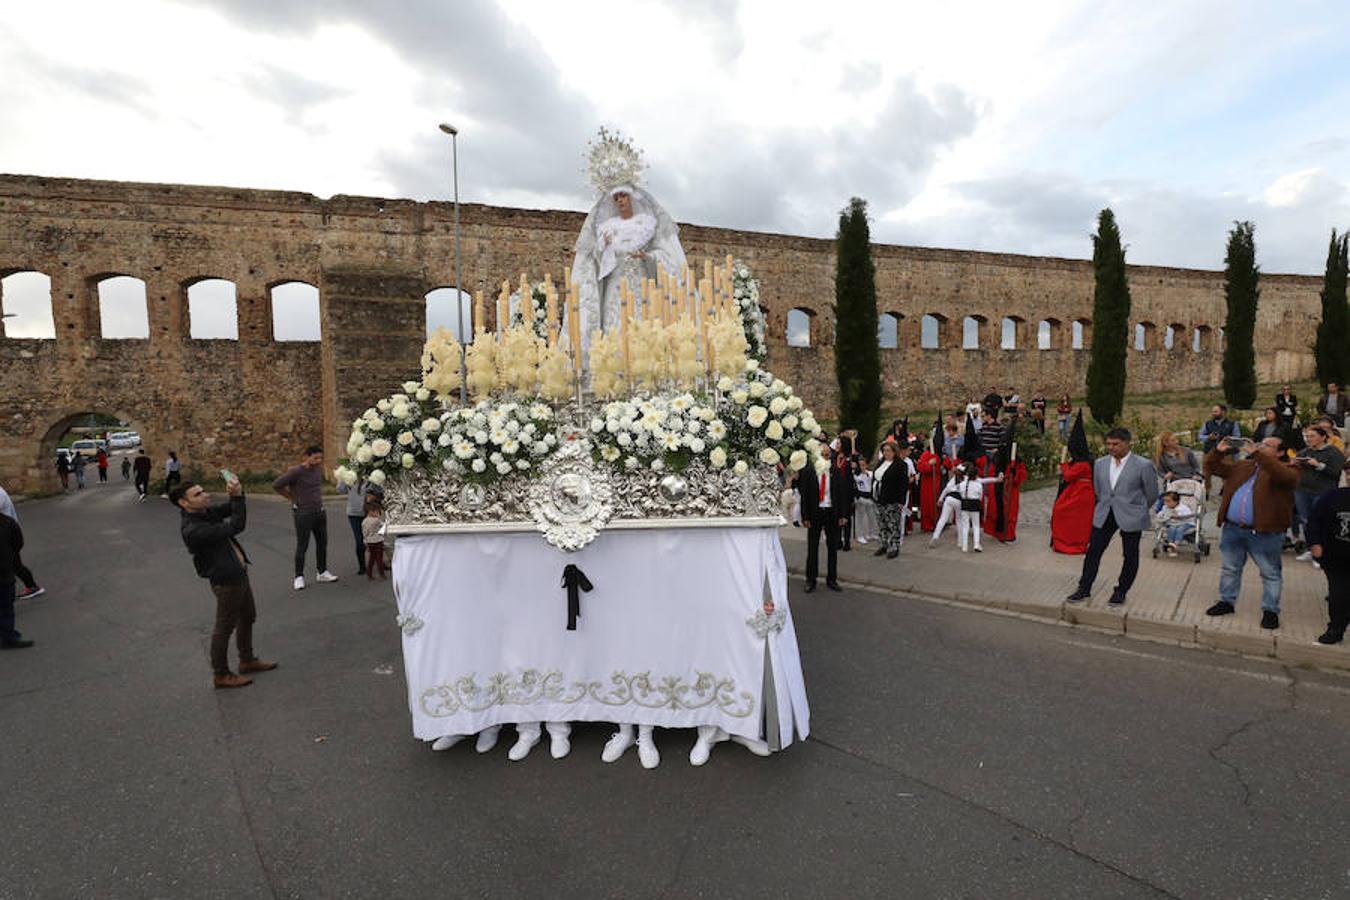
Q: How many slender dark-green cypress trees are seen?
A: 4